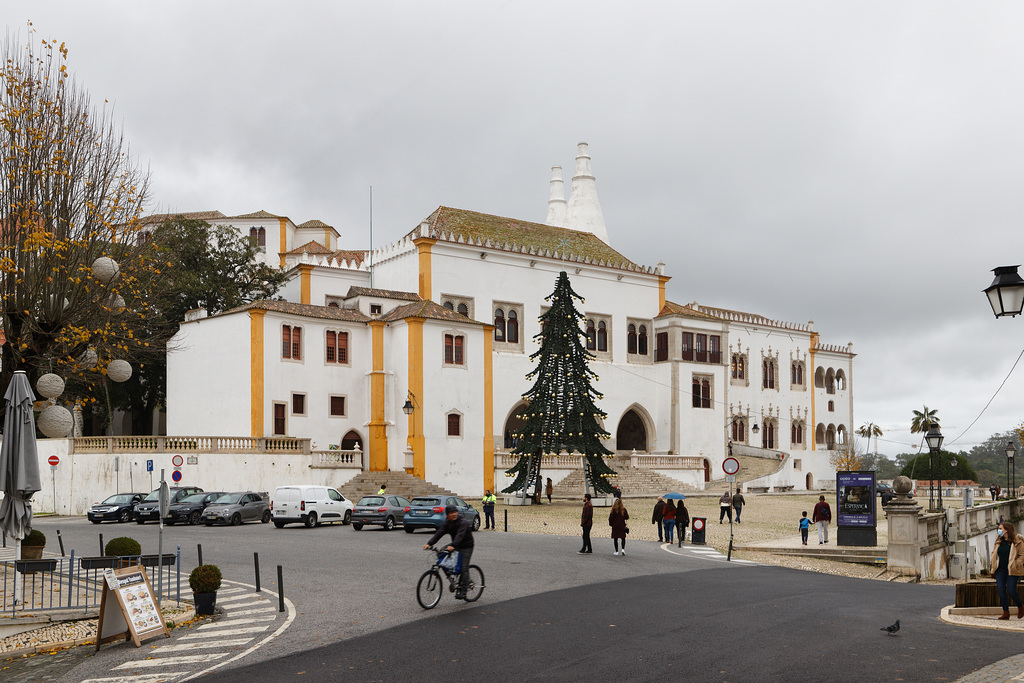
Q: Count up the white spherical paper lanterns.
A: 7